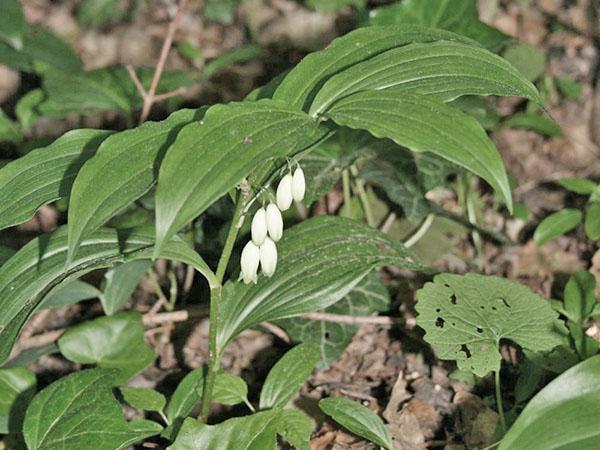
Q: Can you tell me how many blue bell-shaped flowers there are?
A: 0